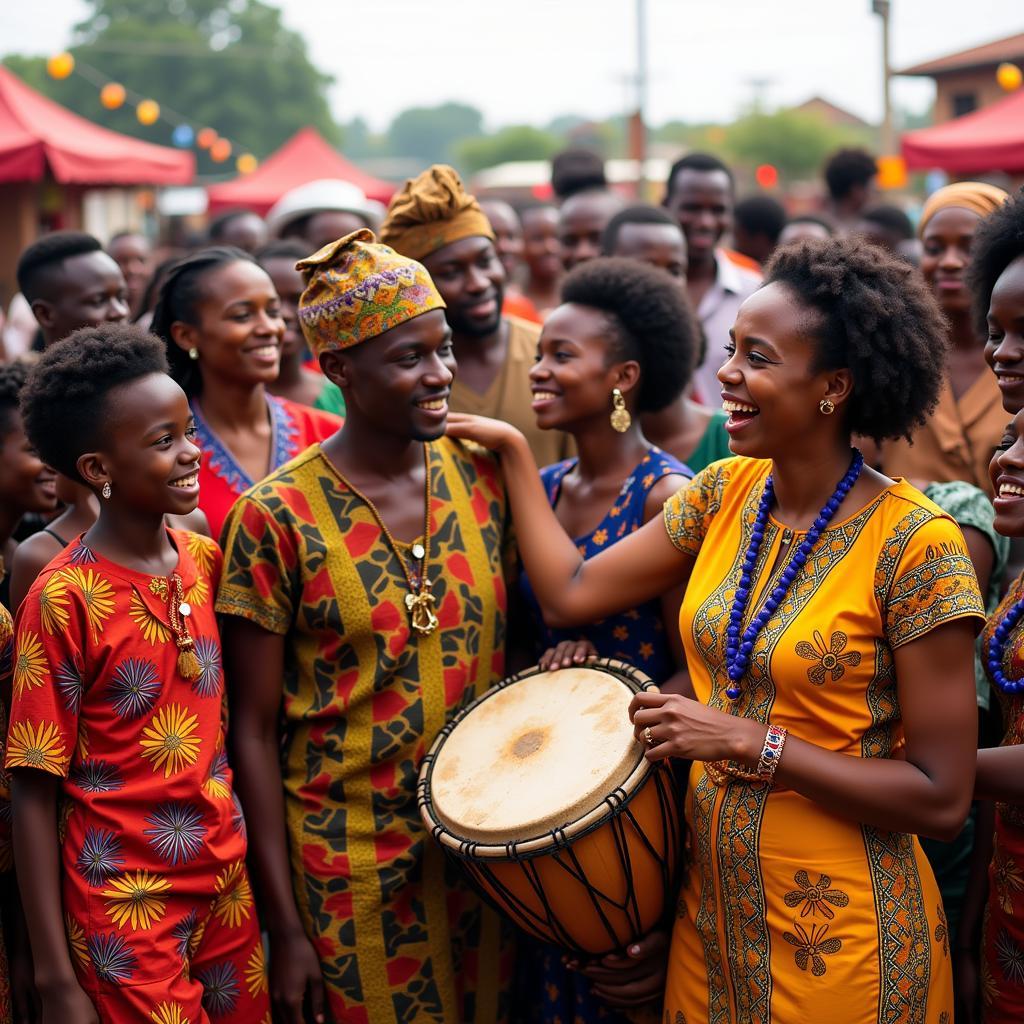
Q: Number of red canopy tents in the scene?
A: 3